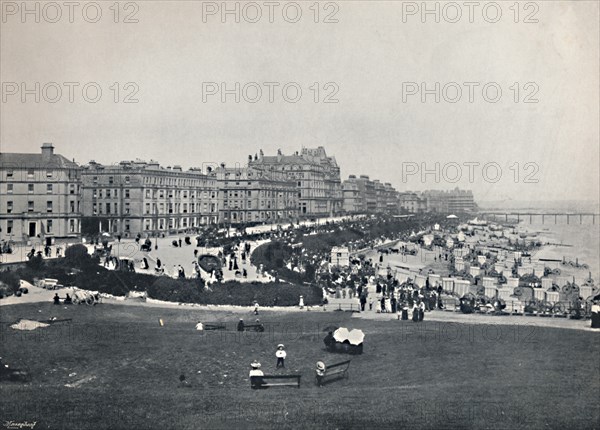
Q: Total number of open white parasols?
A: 2